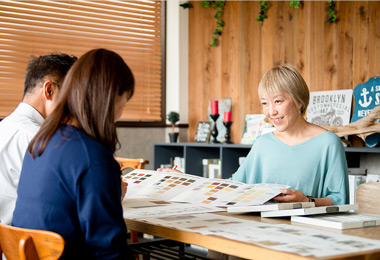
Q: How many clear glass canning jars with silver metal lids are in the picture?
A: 0